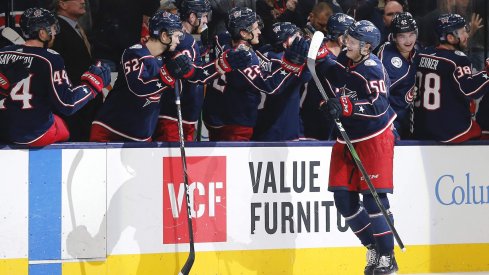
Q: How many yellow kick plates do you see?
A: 2